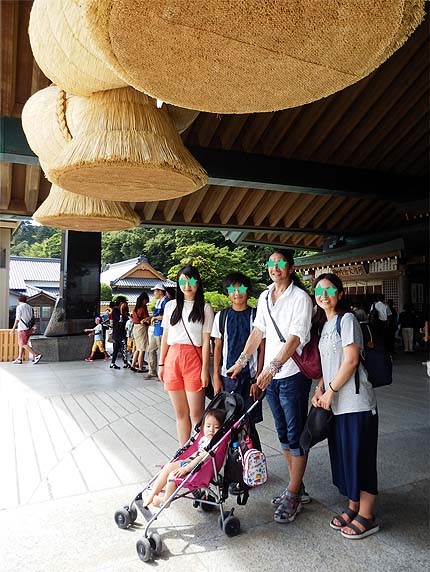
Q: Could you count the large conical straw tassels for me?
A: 3